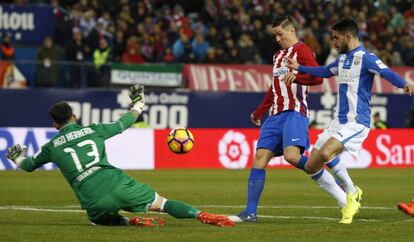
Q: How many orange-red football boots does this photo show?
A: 3